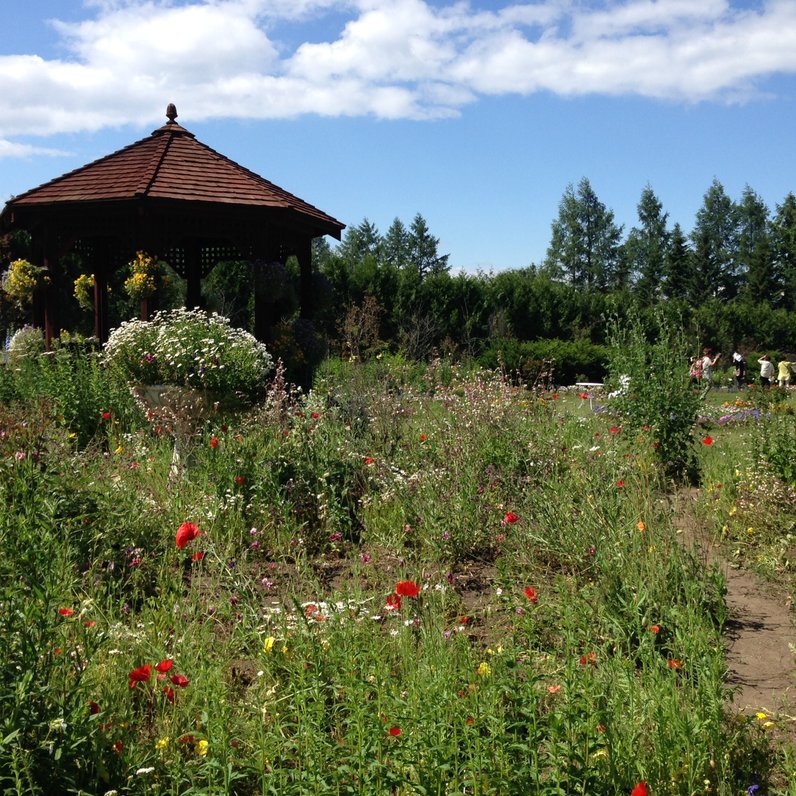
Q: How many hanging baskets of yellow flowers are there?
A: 3